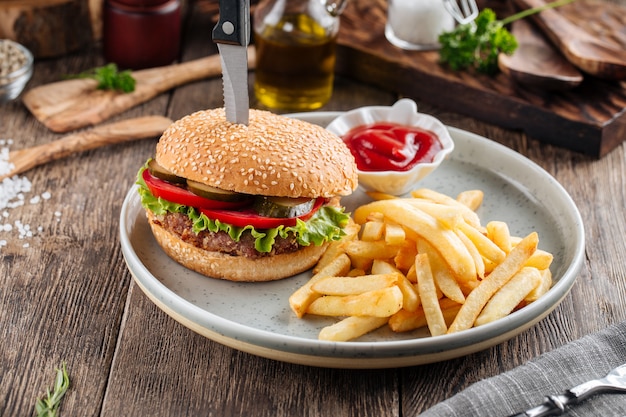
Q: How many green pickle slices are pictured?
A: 3